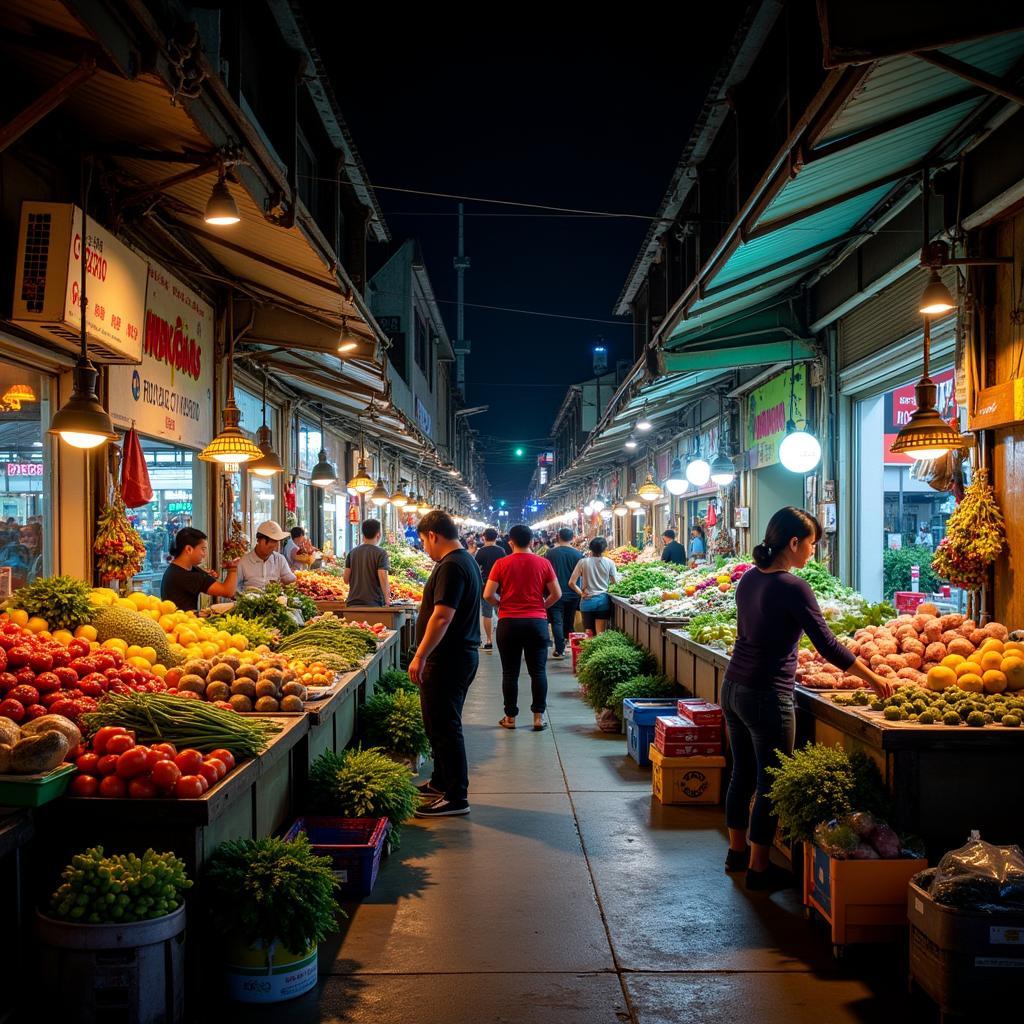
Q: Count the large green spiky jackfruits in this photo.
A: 1